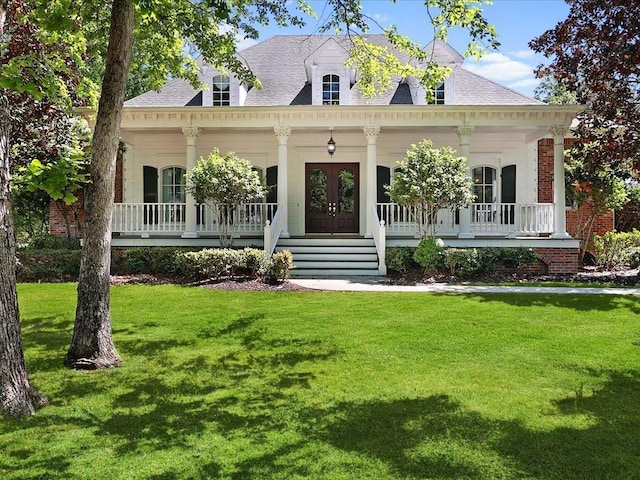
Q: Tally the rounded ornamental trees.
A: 2